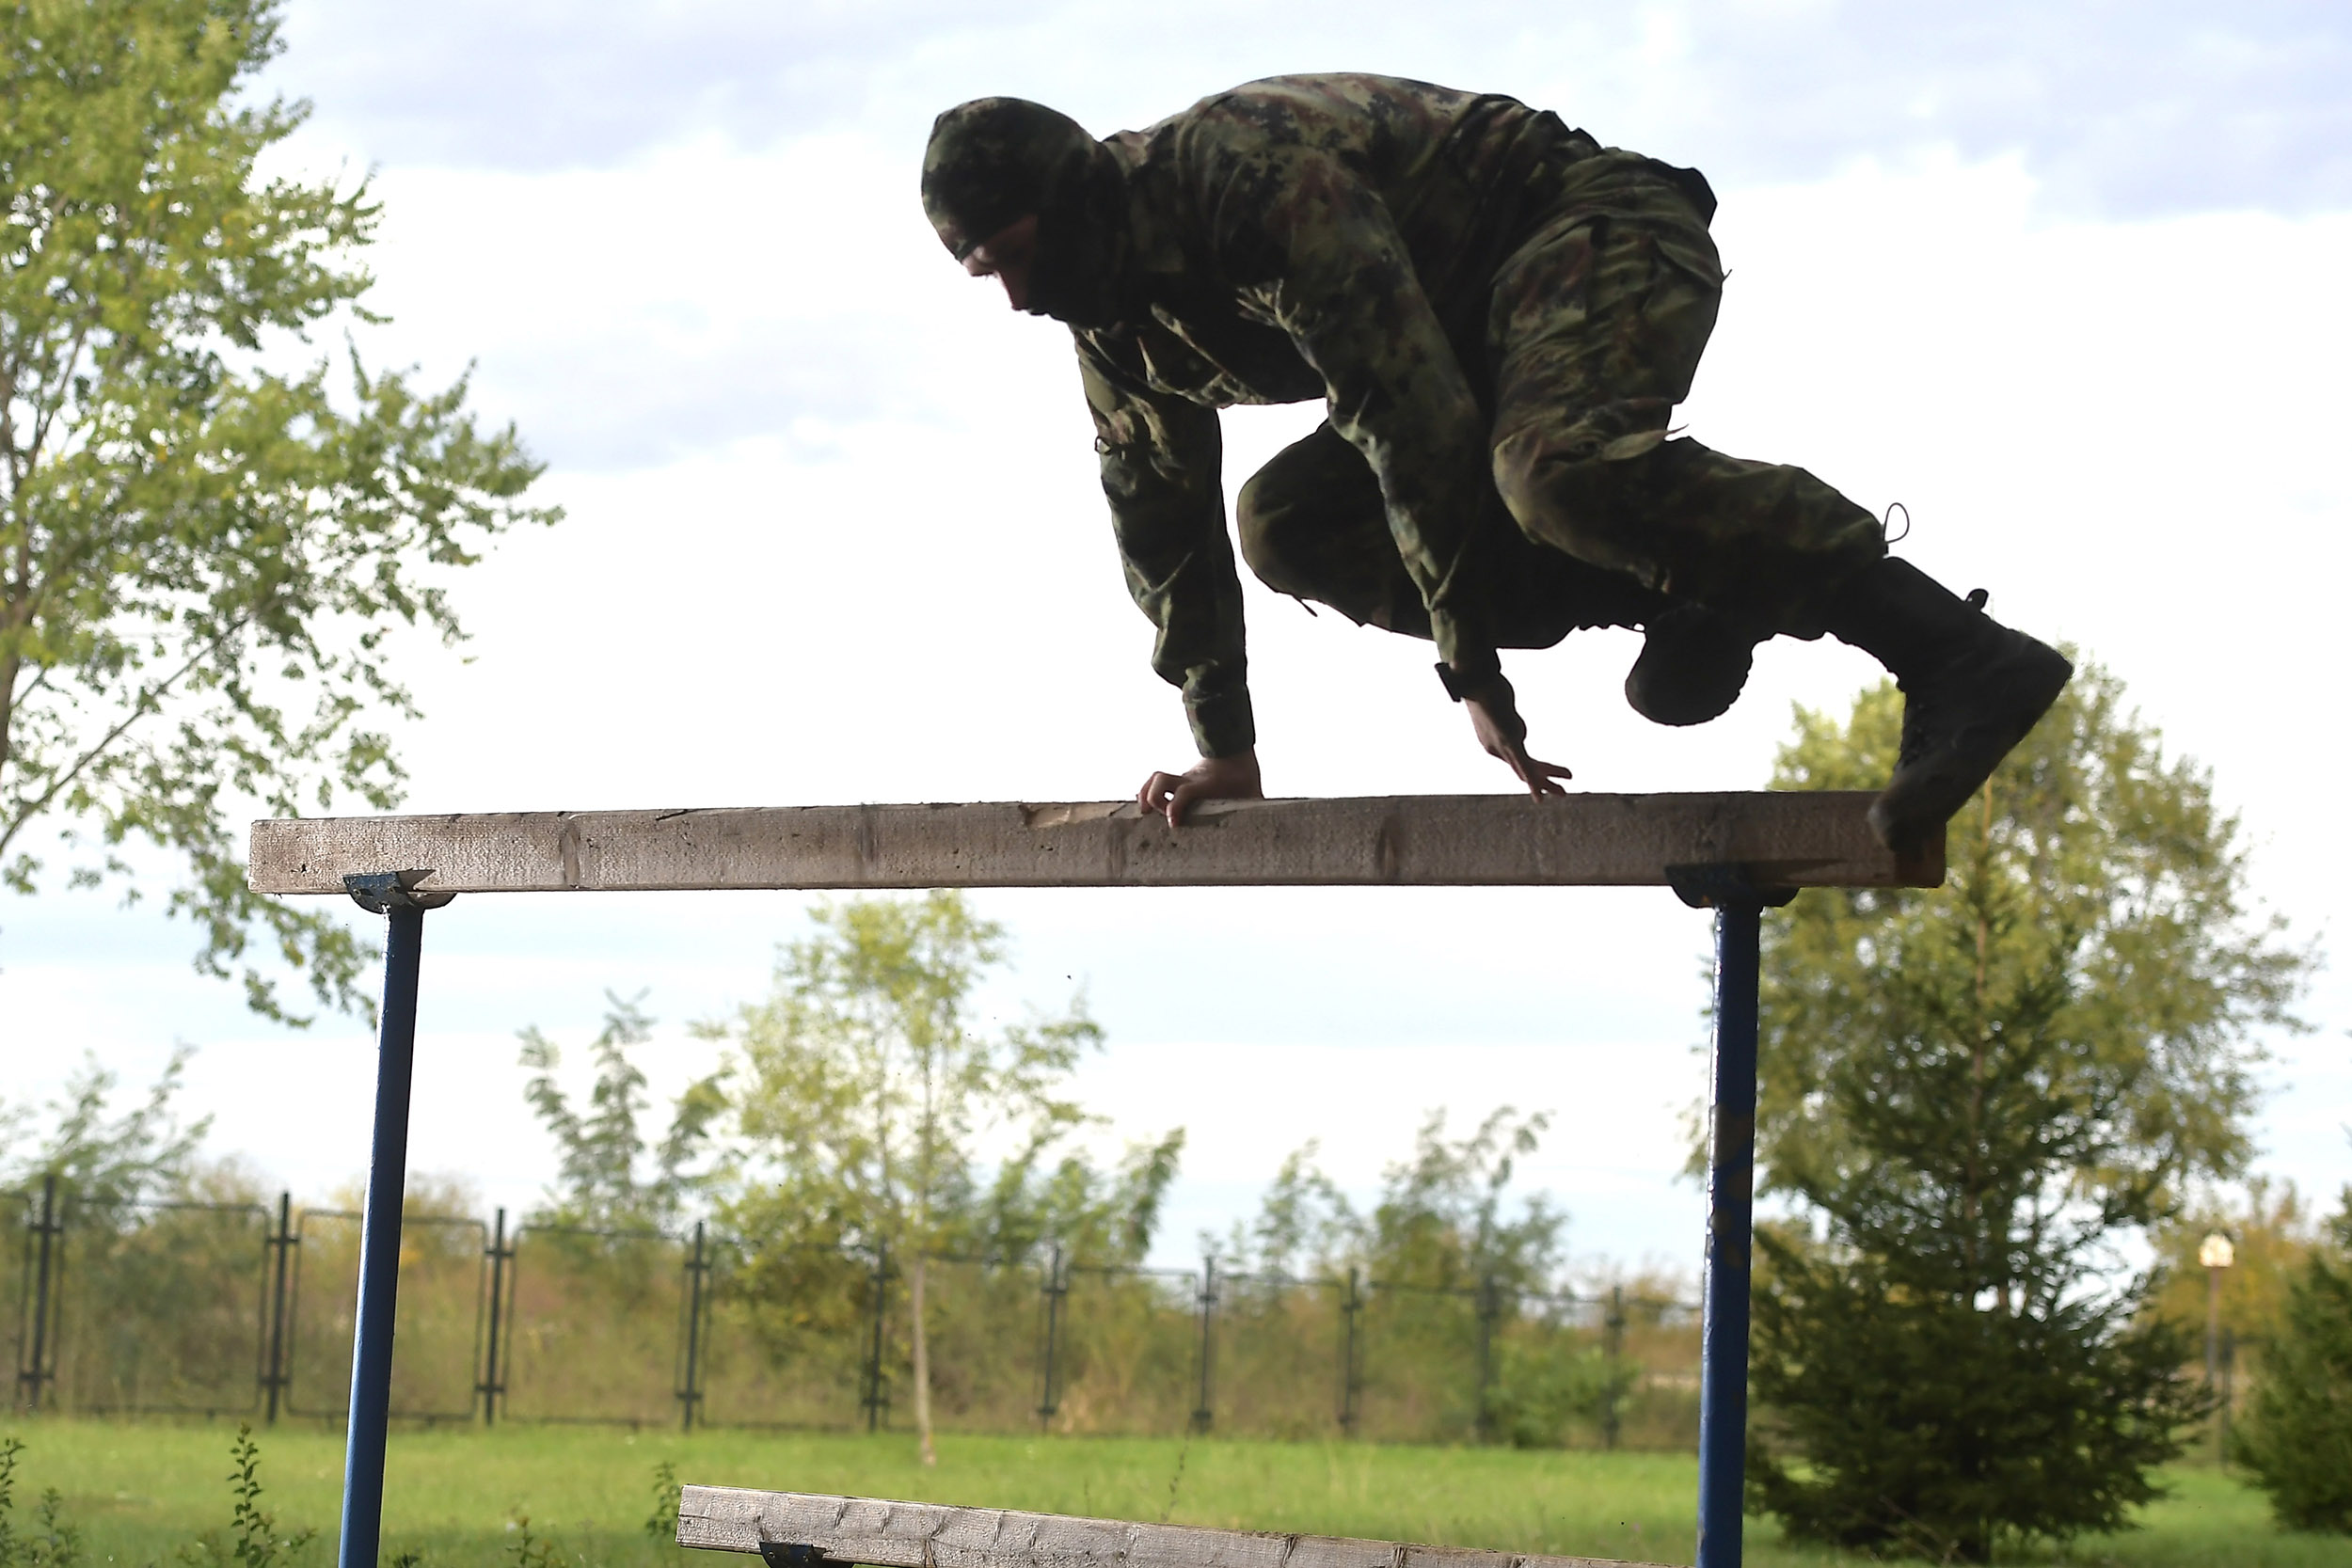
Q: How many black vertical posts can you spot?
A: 10